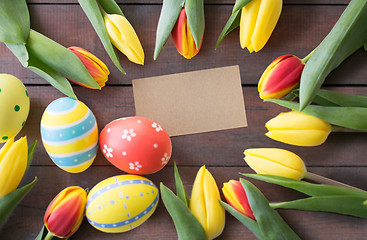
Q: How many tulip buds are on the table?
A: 11